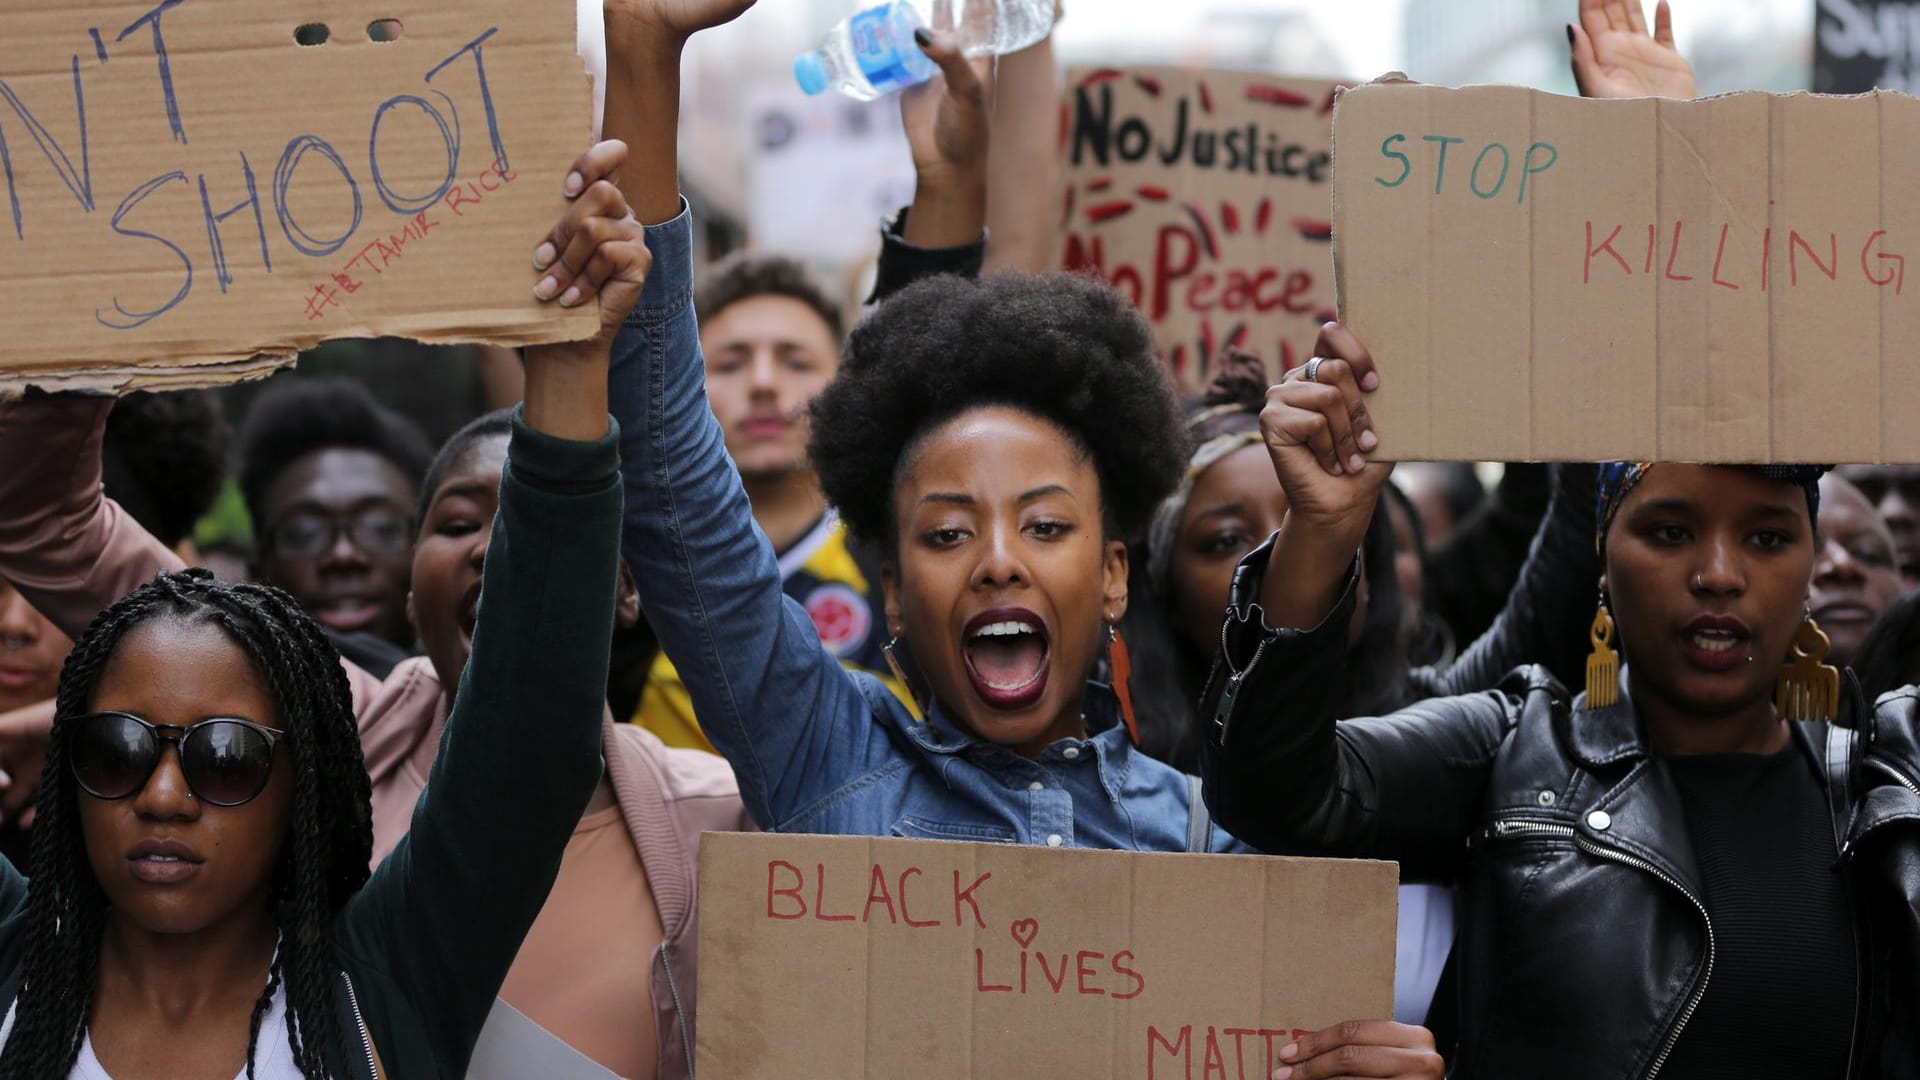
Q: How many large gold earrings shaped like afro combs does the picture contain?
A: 2